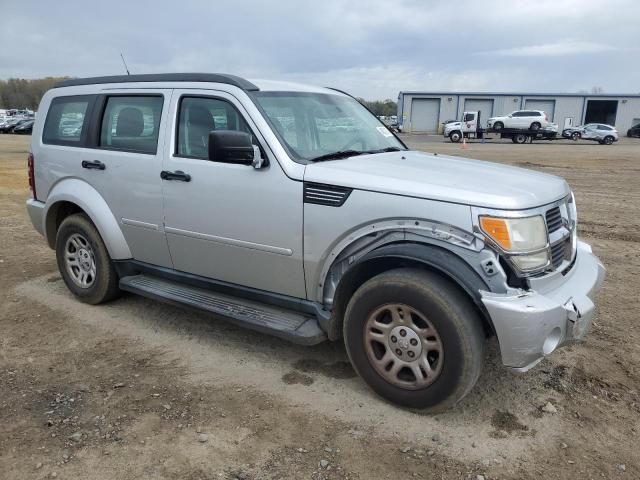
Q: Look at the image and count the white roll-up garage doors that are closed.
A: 3